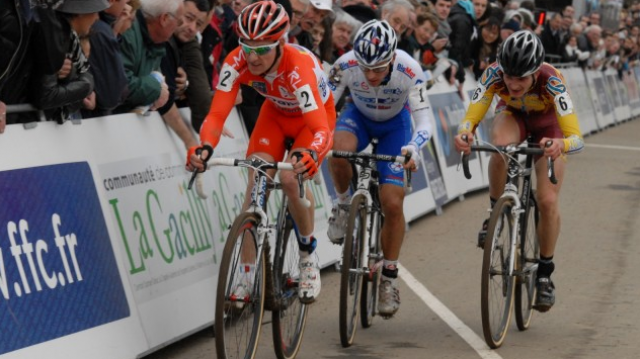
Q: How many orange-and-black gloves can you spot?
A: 2